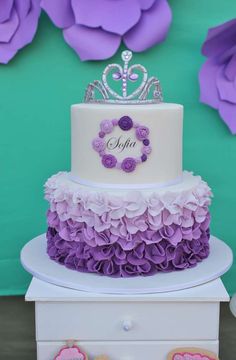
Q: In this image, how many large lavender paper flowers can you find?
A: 3